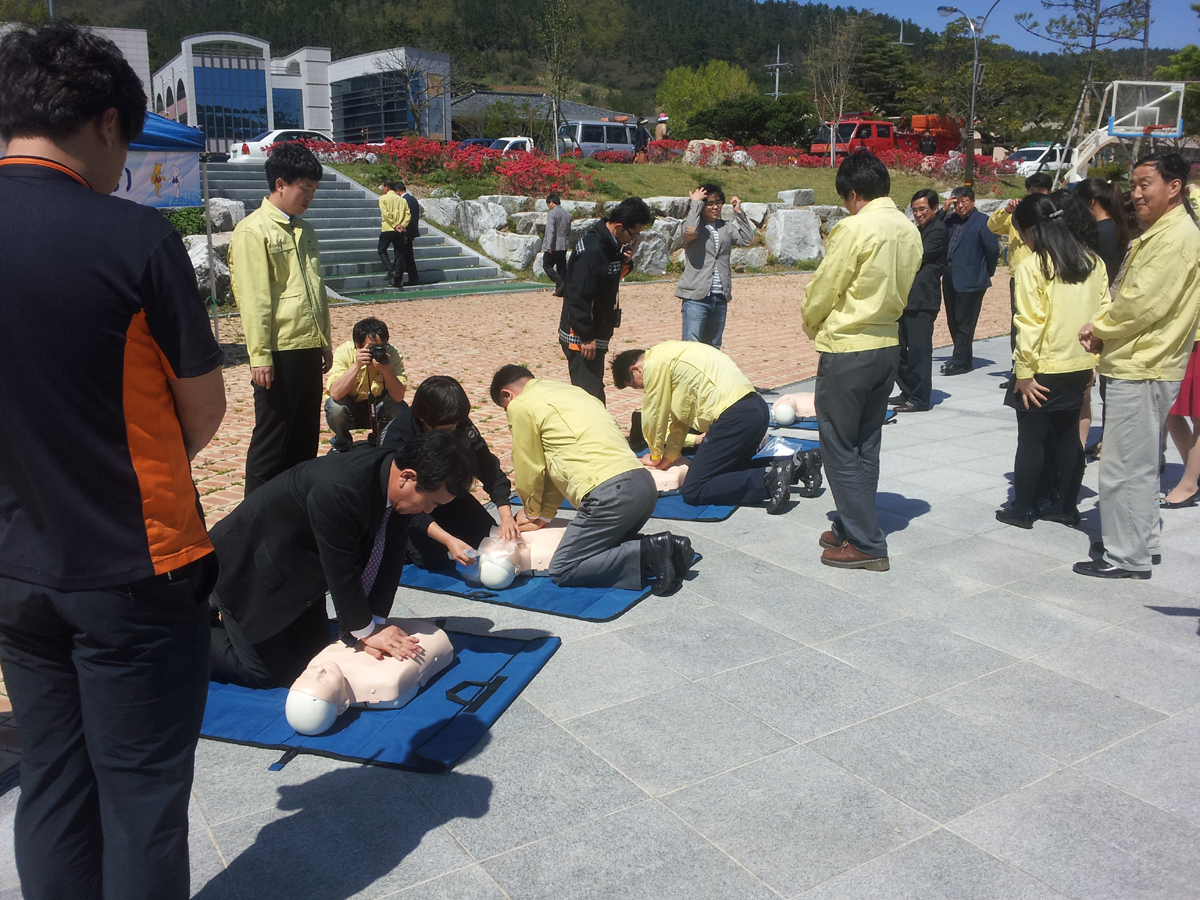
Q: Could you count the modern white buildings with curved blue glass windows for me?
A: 1